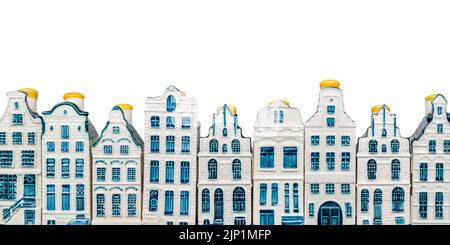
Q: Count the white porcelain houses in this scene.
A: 9